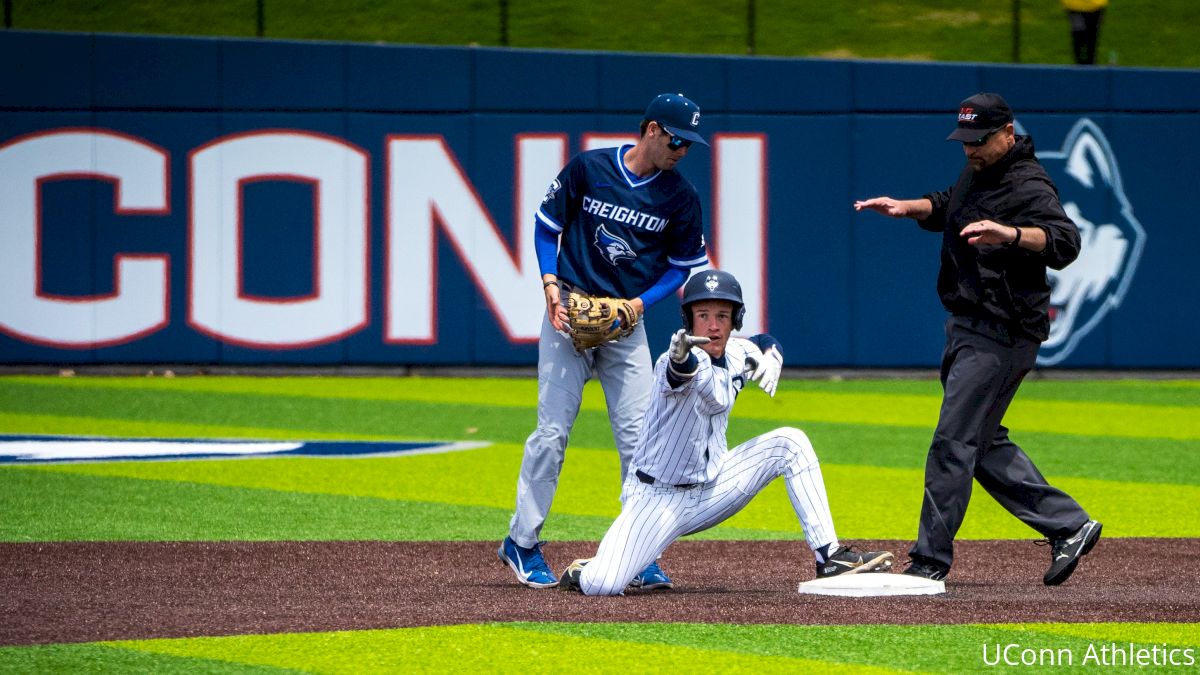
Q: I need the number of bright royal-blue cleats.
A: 2